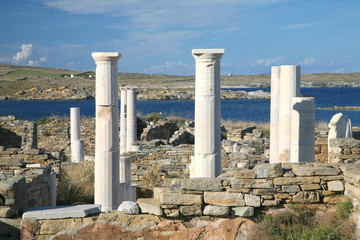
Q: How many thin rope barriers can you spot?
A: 1